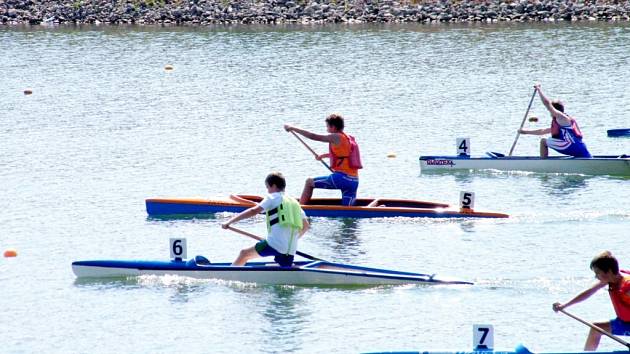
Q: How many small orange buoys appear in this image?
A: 5